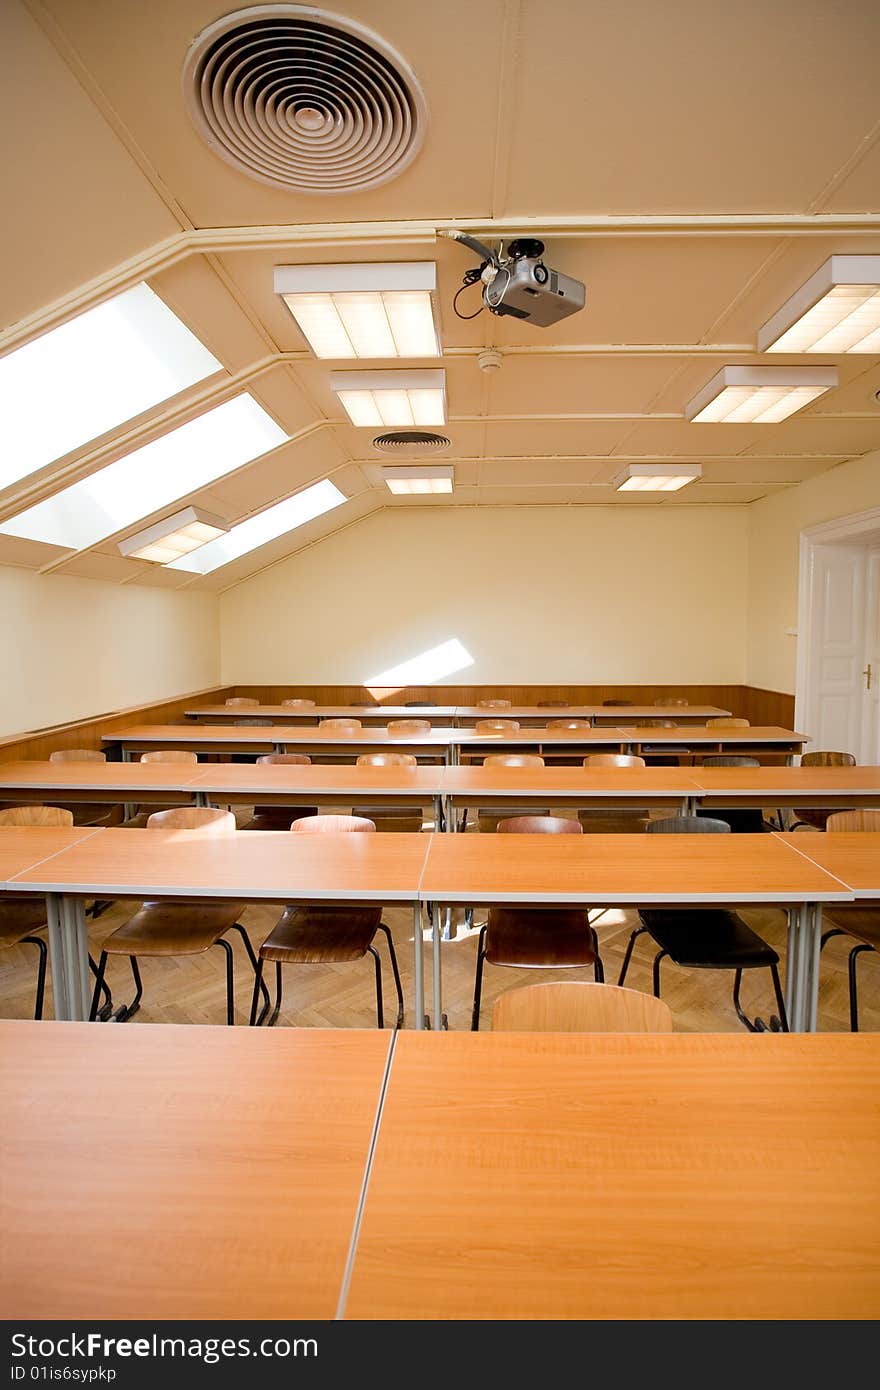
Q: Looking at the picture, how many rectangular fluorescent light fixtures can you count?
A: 7